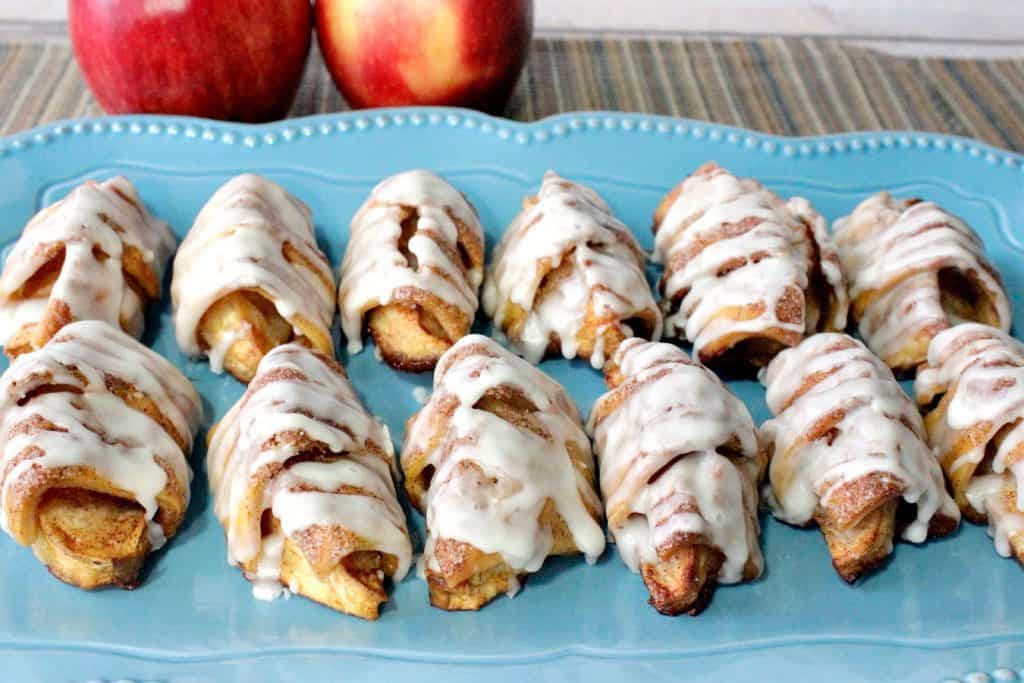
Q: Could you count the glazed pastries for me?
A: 12